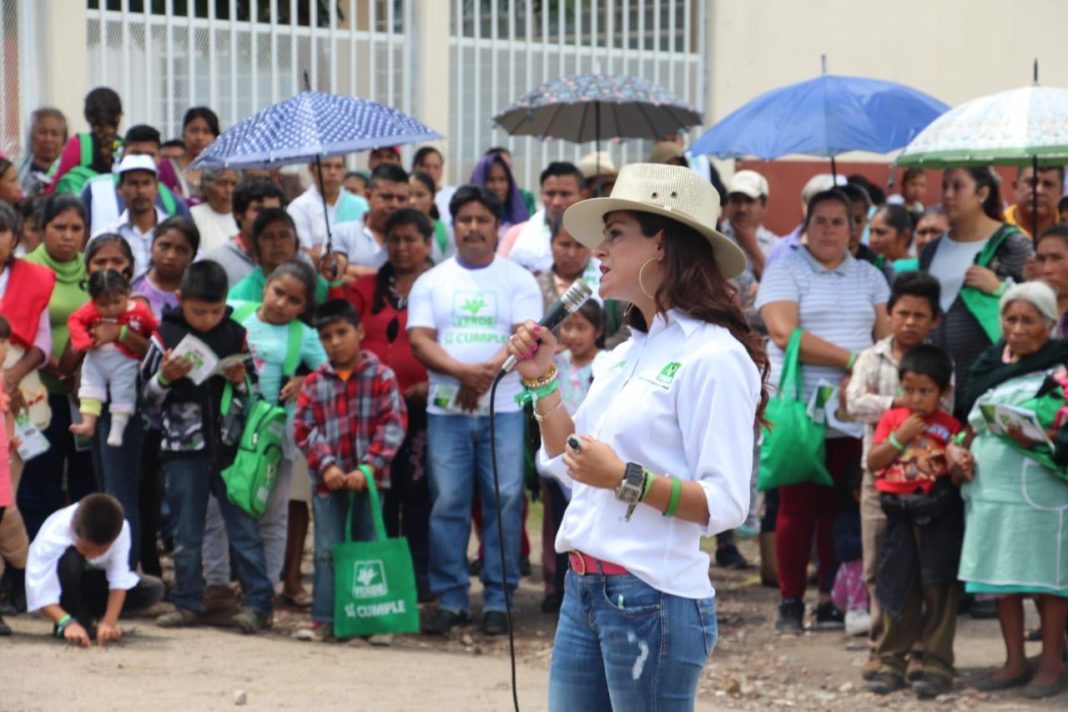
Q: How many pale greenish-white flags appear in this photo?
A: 0